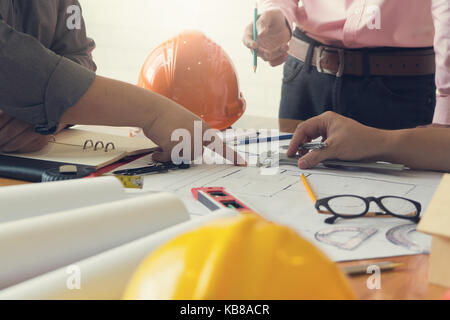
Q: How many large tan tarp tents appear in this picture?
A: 0